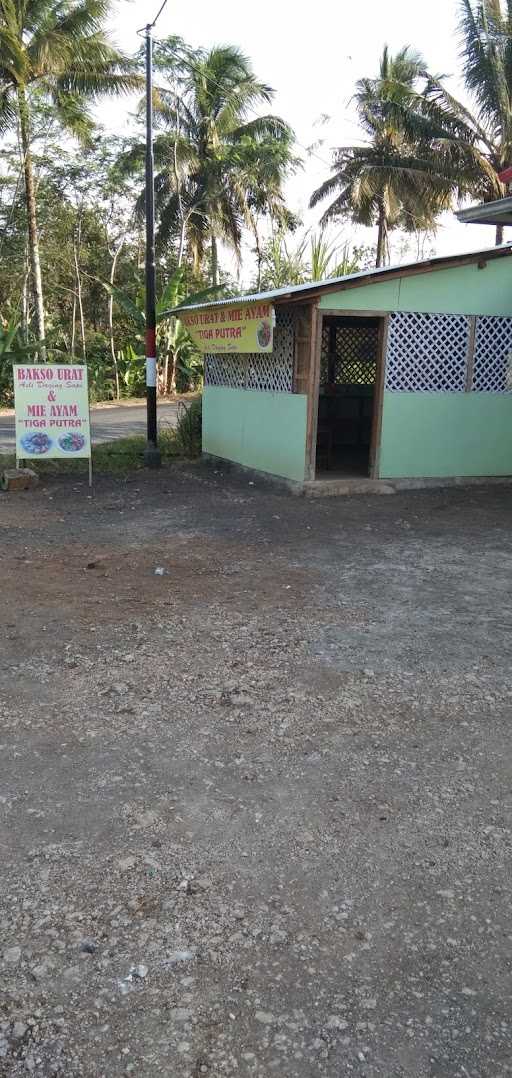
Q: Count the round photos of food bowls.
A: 3